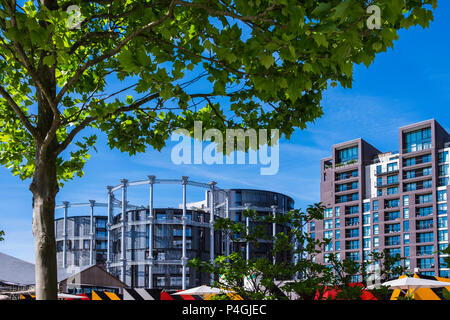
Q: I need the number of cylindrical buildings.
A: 3